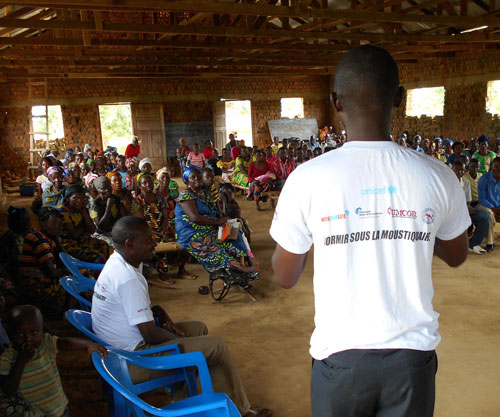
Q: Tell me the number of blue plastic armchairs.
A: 4